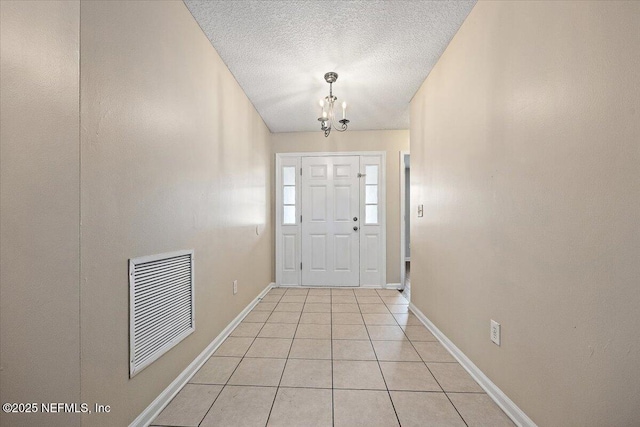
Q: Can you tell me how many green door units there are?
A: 0